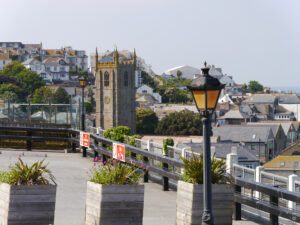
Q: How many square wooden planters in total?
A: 3